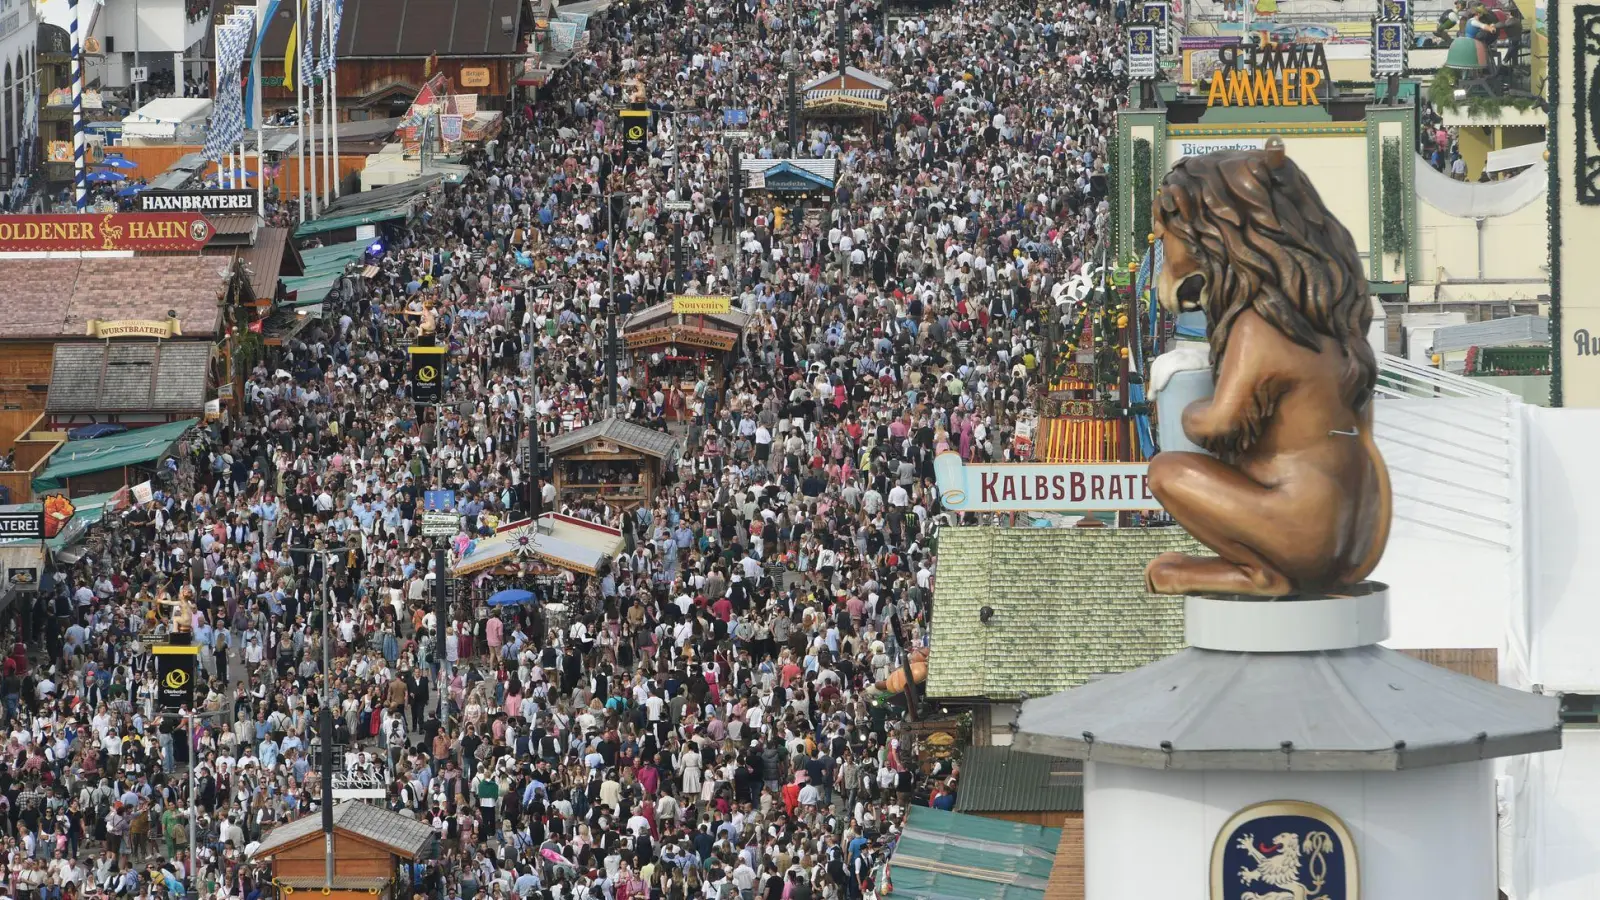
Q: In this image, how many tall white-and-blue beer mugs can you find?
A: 1